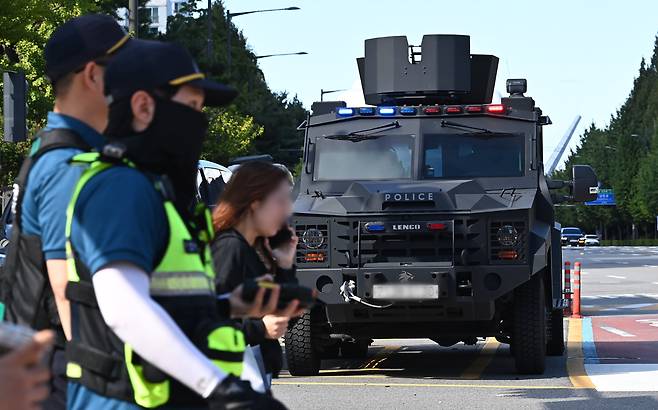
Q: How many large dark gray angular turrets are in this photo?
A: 1